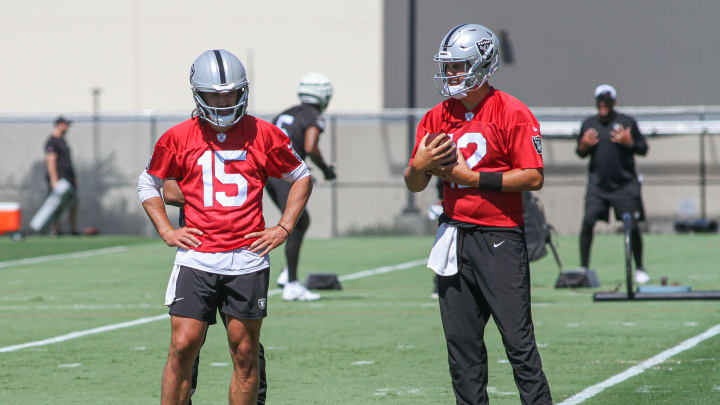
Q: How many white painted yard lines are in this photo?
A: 3